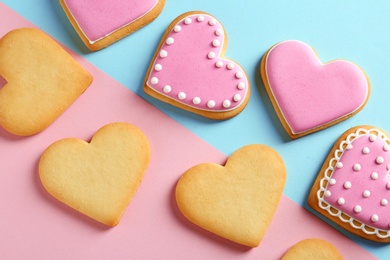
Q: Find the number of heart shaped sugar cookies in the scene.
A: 8